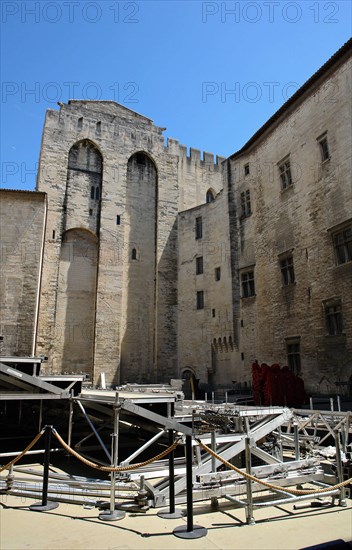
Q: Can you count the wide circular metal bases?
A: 4